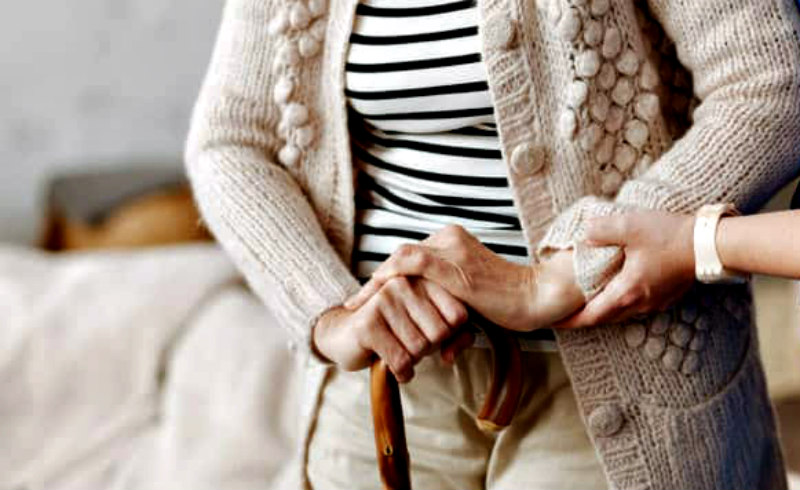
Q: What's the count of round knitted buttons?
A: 3